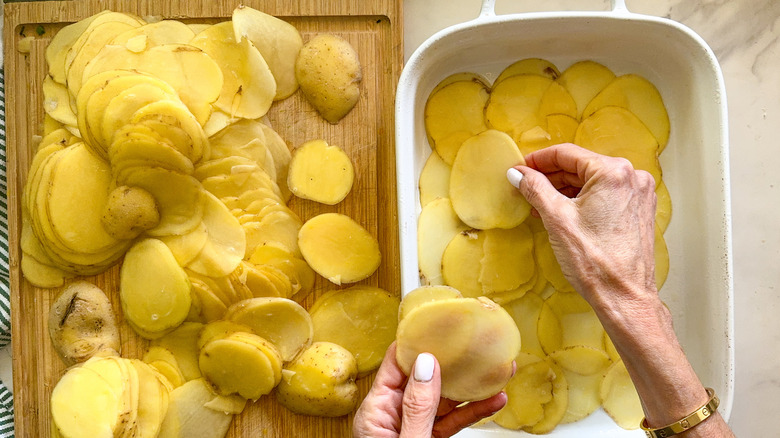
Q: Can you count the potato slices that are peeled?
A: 0